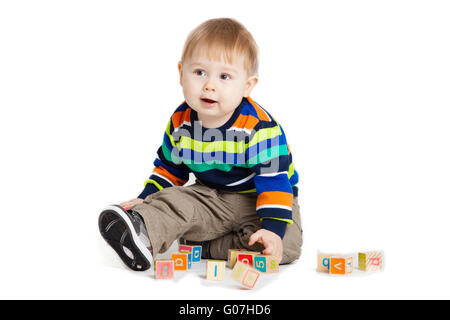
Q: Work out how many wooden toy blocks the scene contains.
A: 11